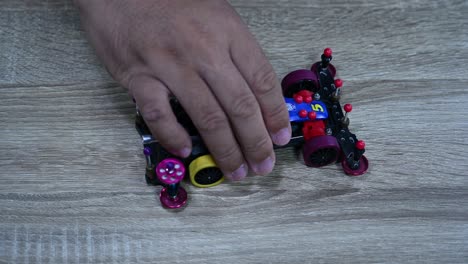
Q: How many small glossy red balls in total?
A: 8